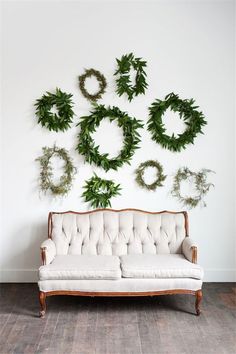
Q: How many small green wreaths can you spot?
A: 3